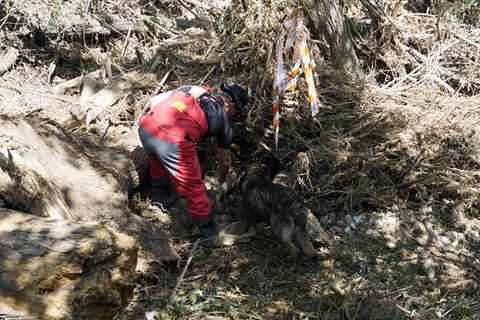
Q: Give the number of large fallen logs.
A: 2